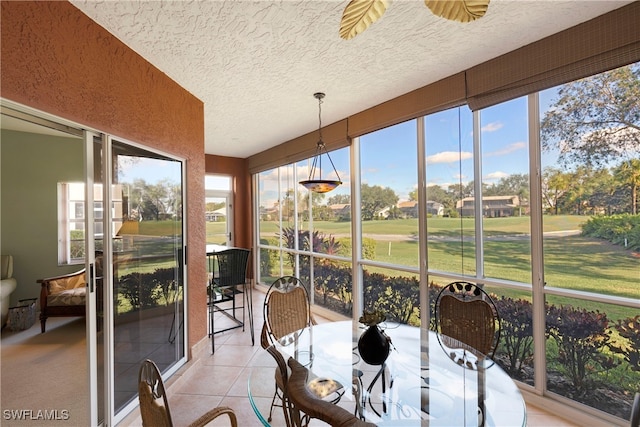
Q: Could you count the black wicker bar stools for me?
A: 1